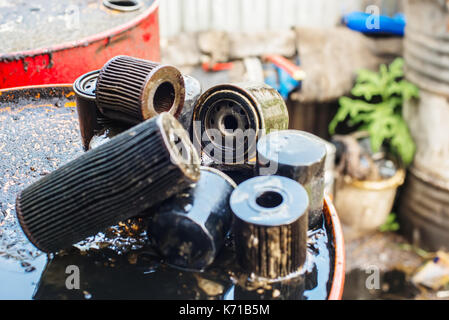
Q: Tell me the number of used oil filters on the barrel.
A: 8